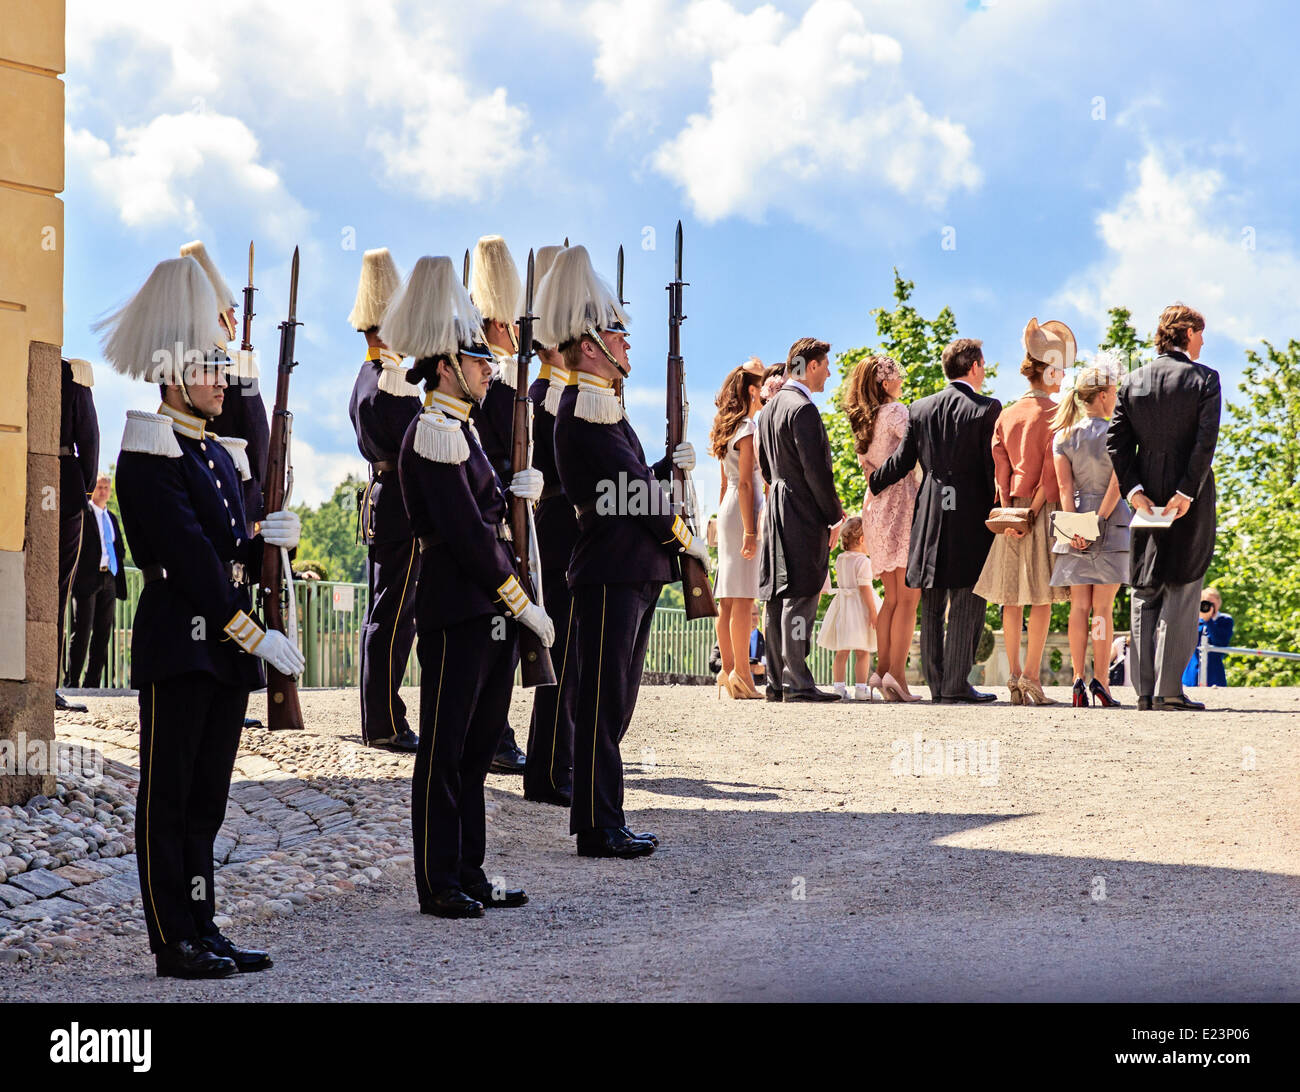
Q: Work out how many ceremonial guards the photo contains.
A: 8